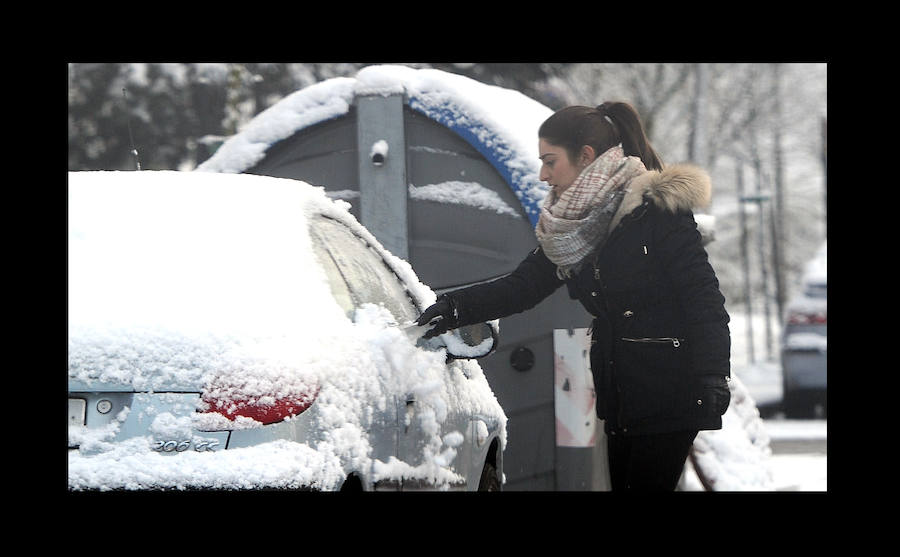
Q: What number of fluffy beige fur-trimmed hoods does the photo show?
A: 1